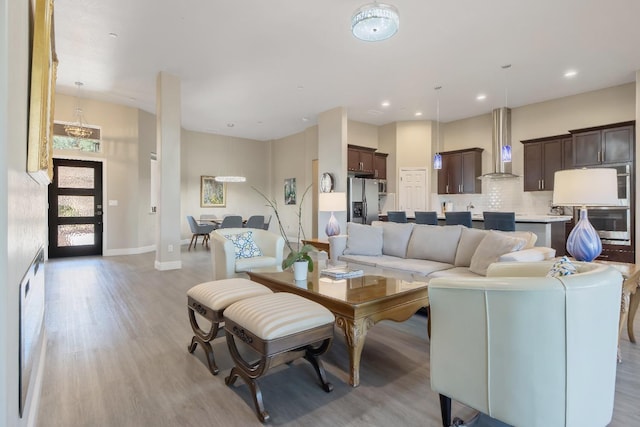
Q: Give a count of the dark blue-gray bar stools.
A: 4